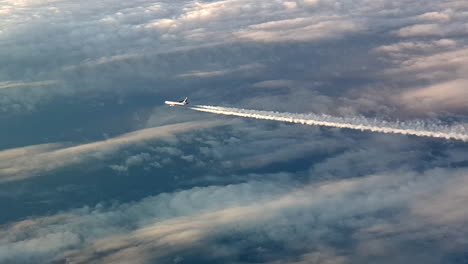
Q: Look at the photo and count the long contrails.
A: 2